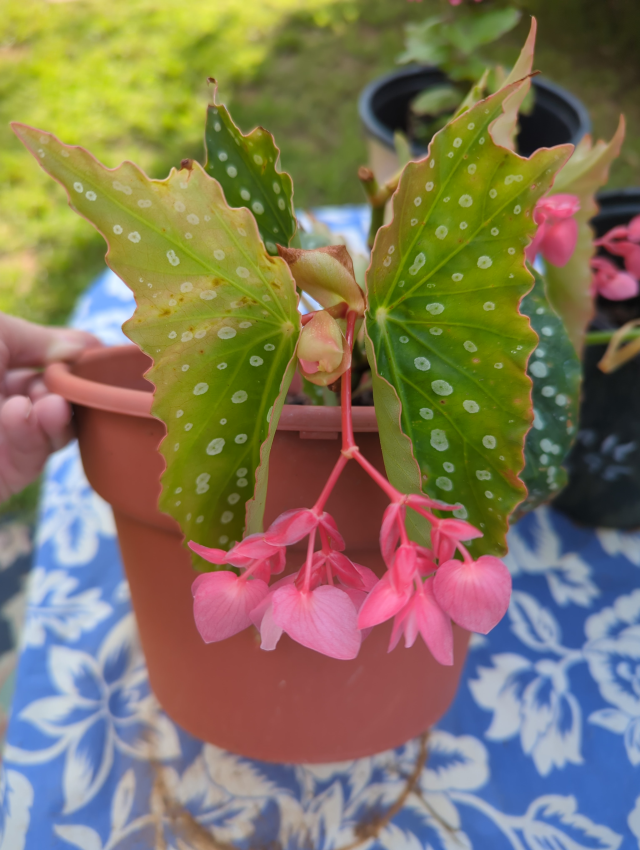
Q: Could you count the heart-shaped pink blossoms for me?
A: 3